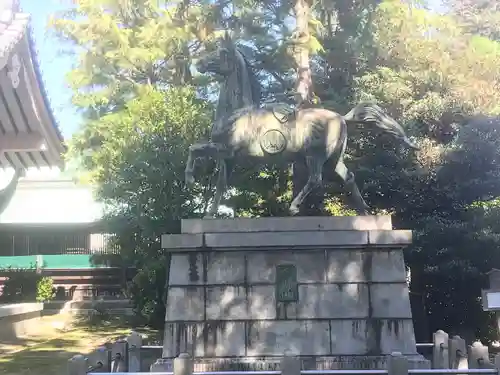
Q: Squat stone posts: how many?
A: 11